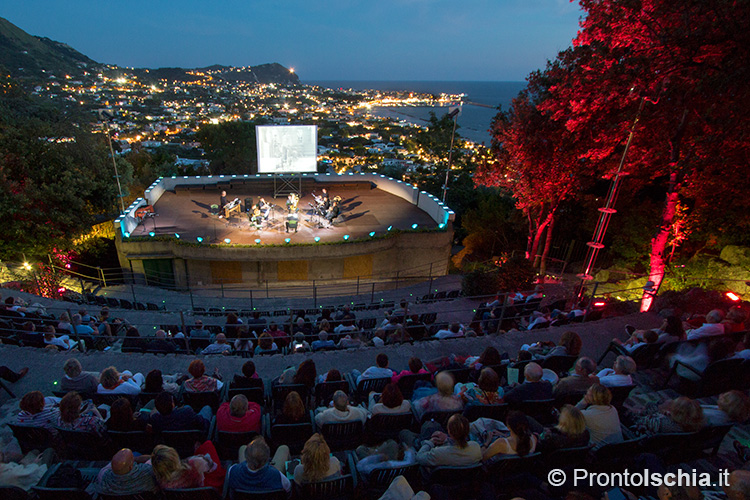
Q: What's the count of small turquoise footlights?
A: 13